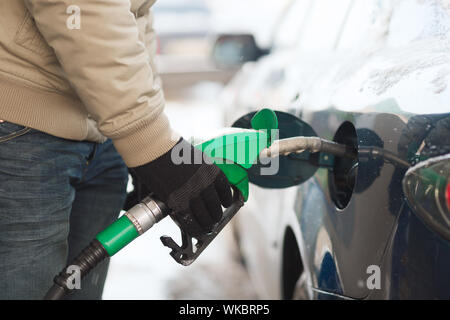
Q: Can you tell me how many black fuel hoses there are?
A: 1